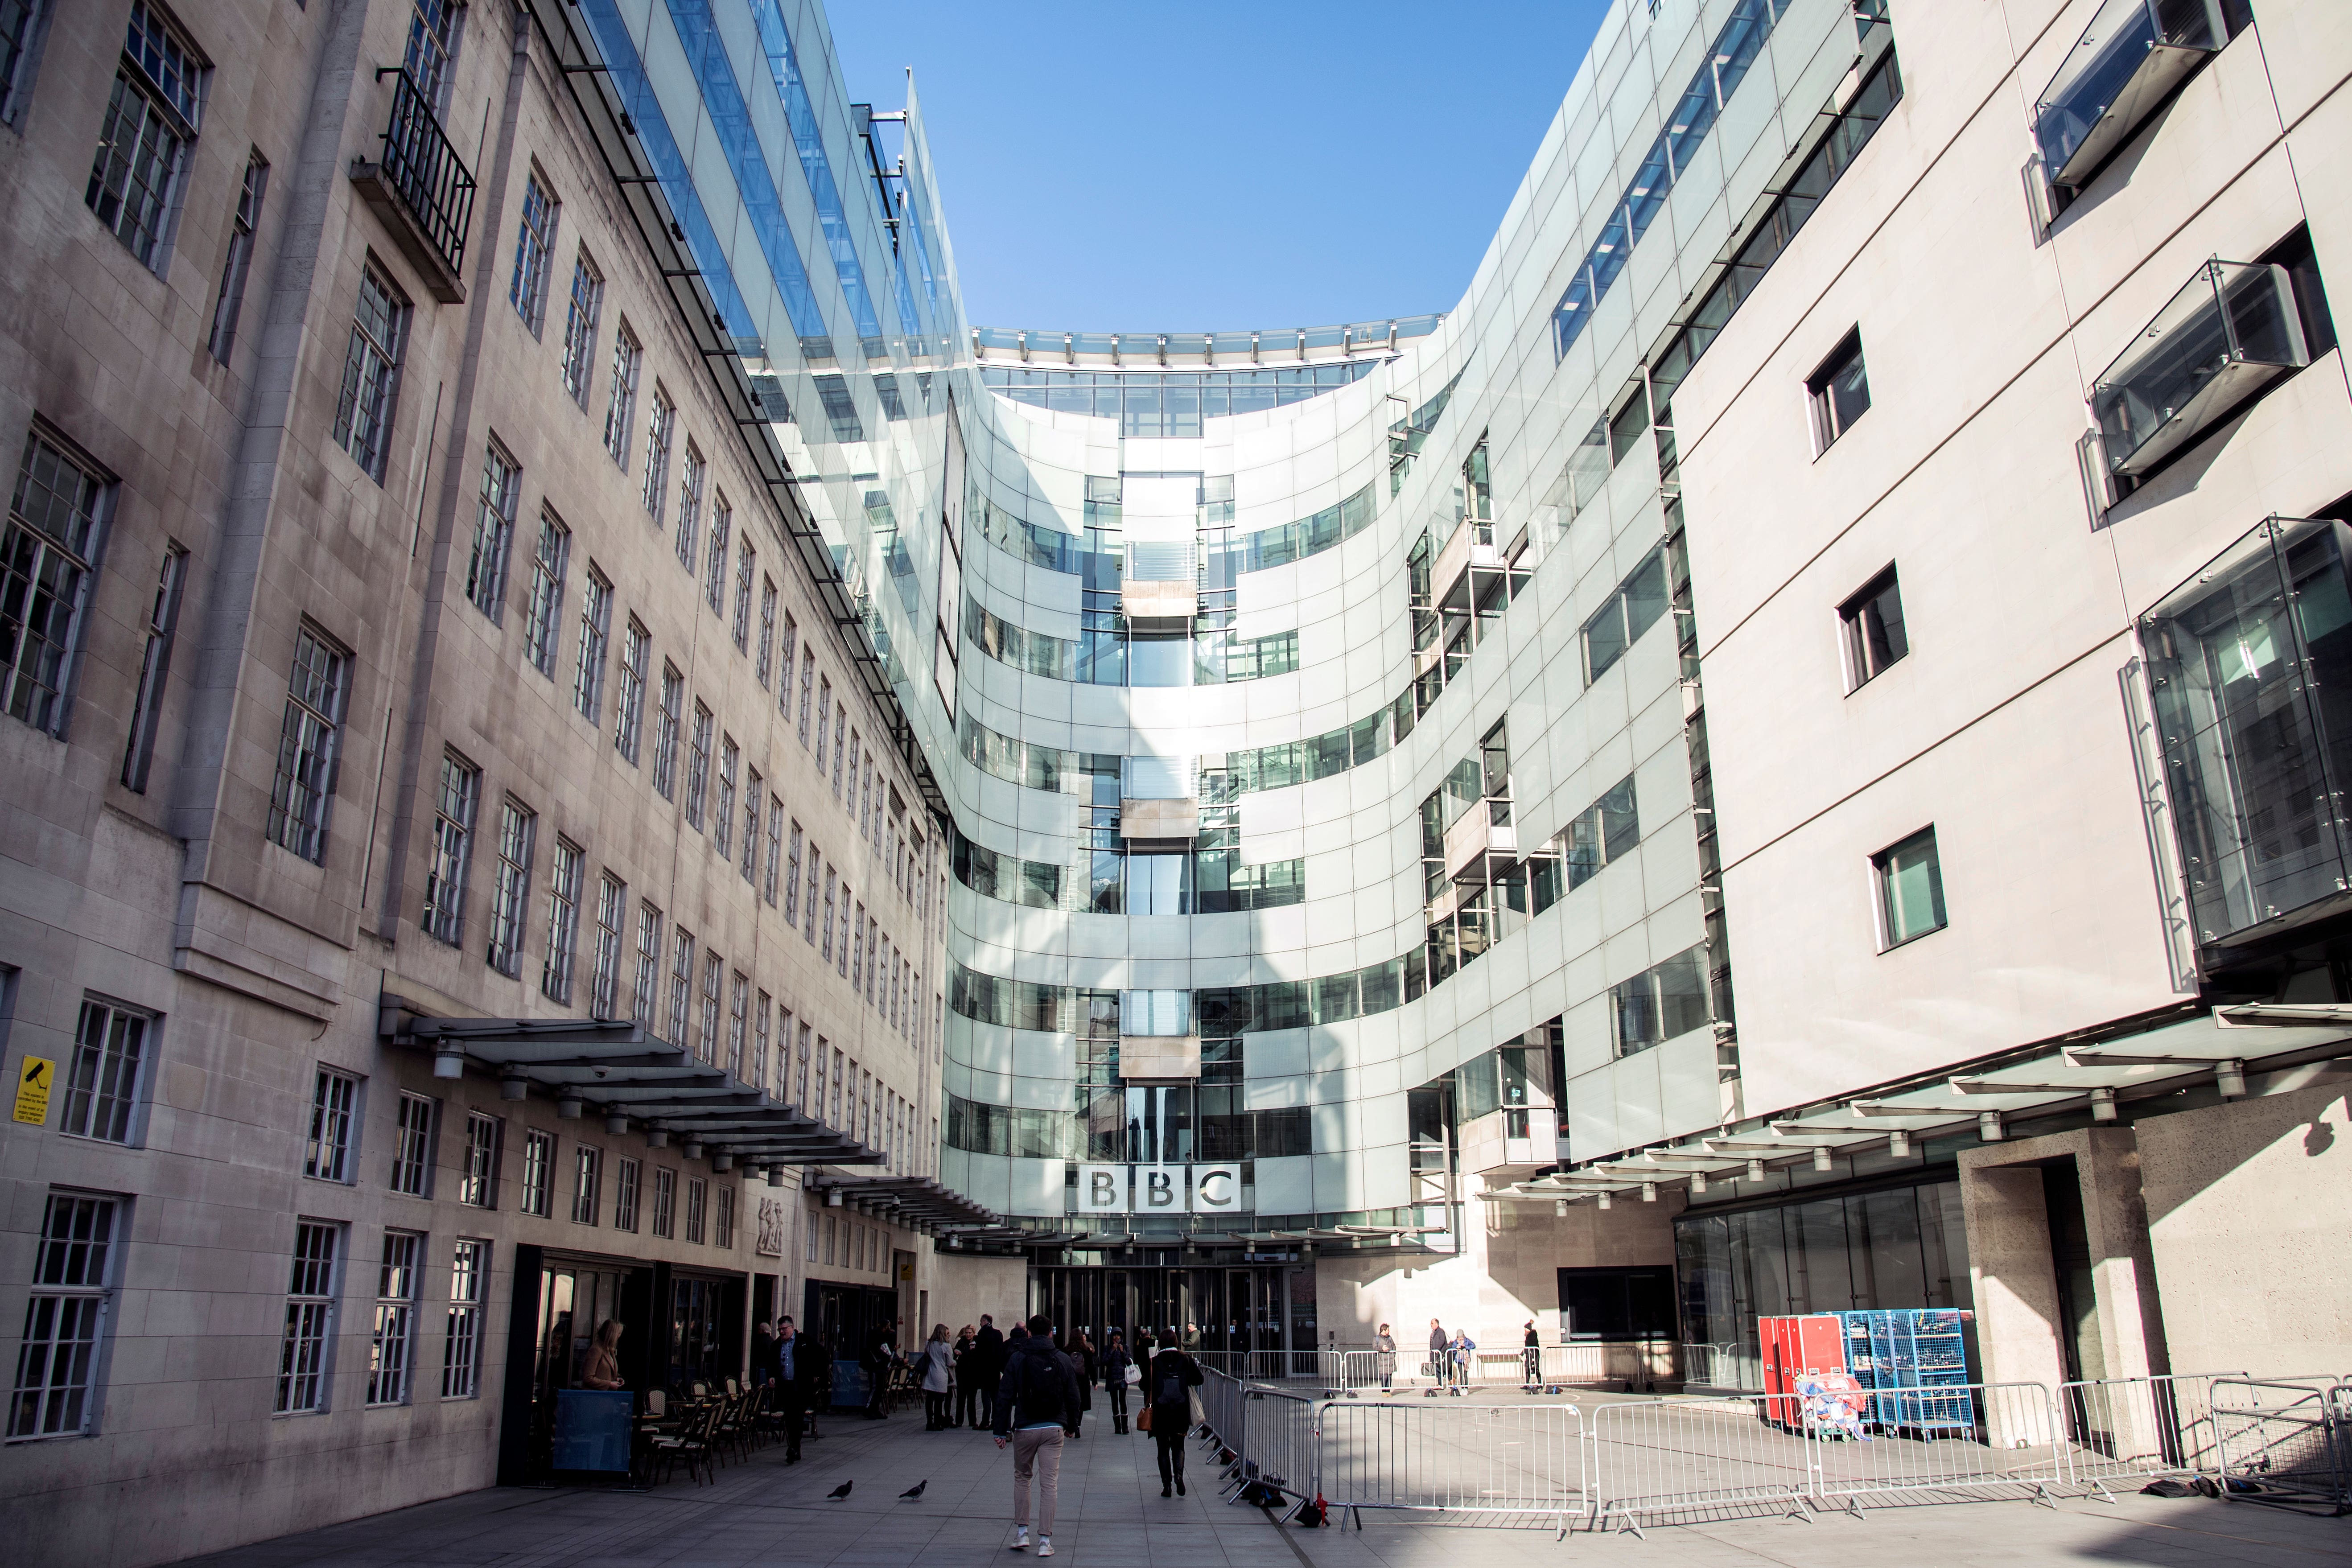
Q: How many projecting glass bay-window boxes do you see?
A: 3